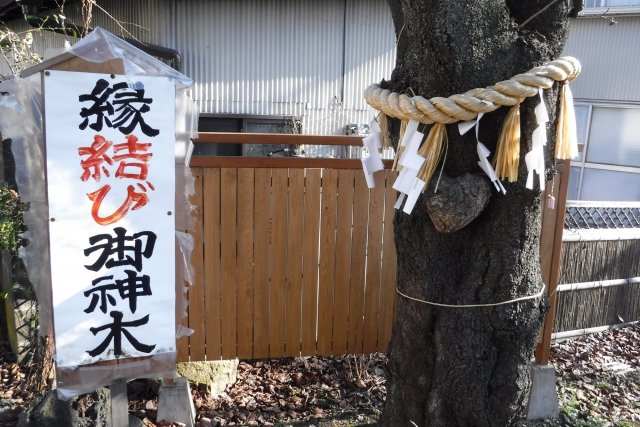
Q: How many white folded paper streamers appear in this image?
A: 4